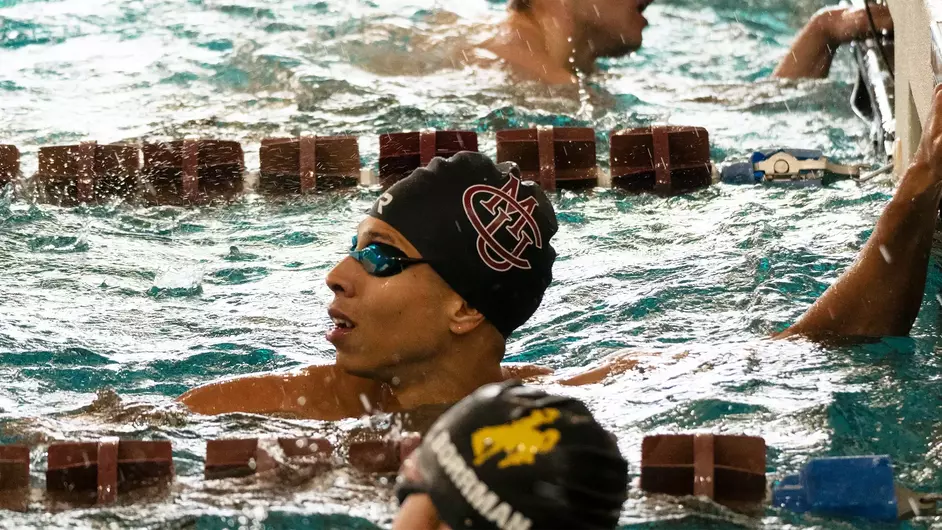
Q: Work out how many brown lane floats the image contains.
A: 12